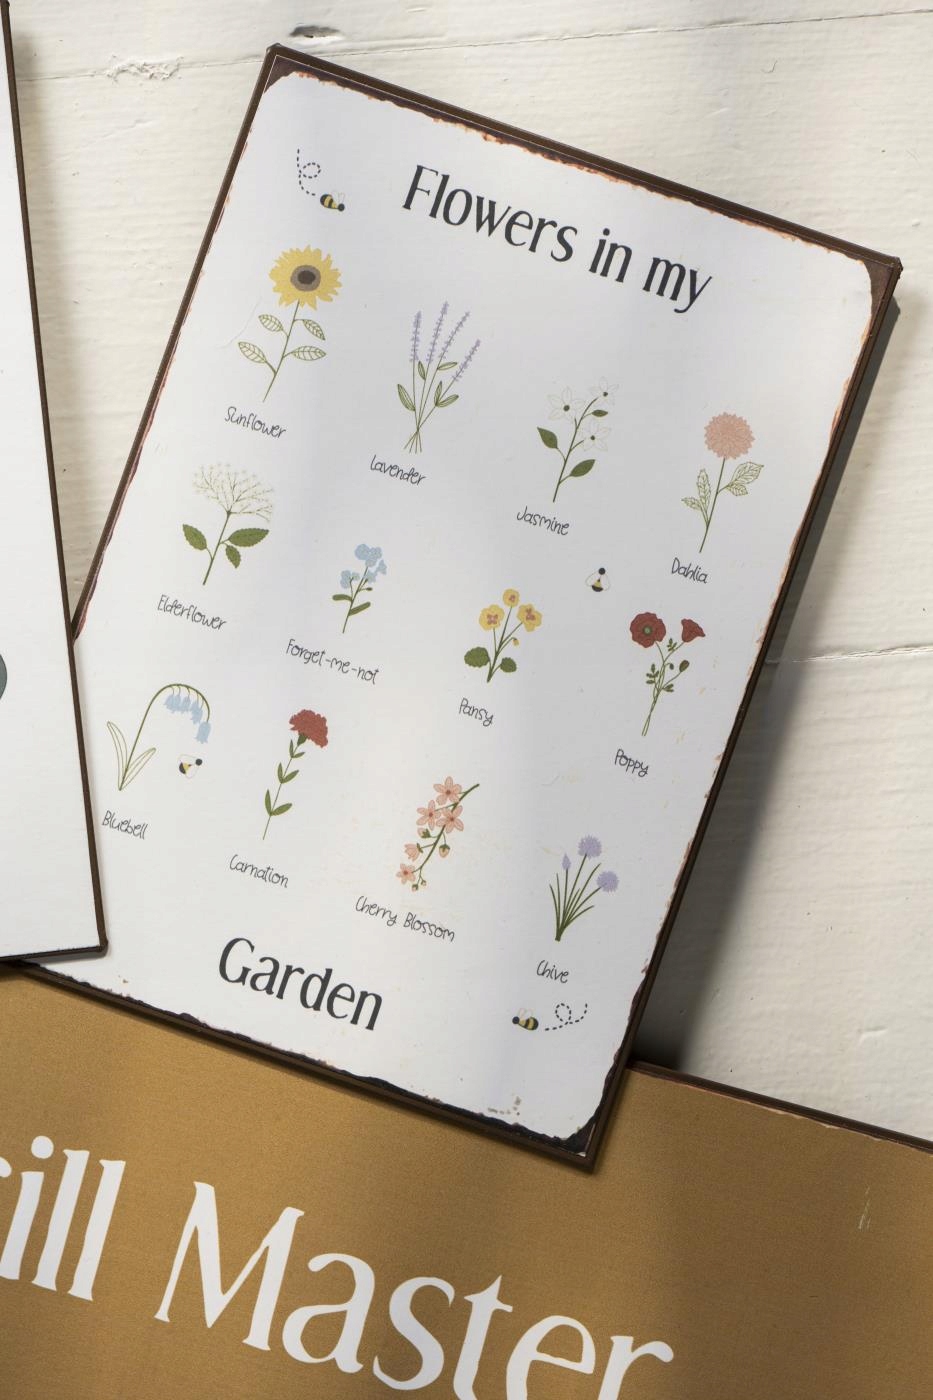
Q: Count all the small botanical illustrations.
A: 12